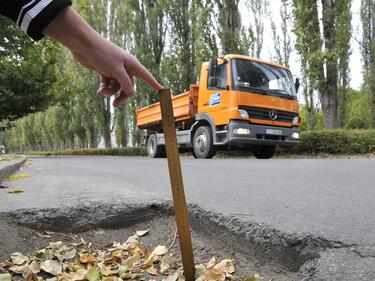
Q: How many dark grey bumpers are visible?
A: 1